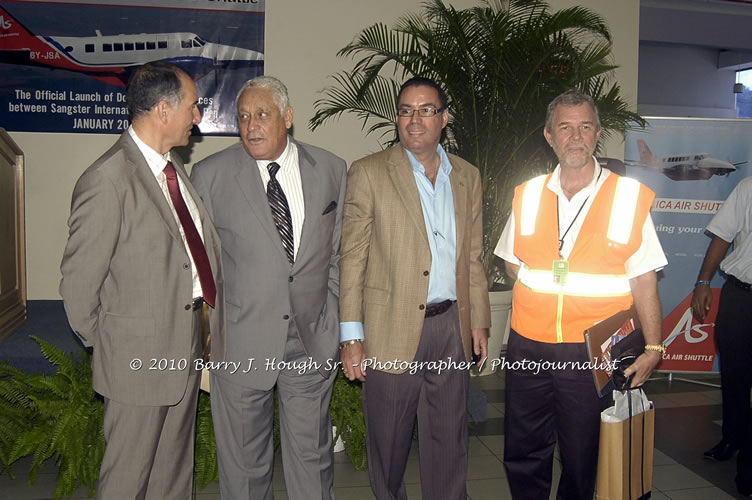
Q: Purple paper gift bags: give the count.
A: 0